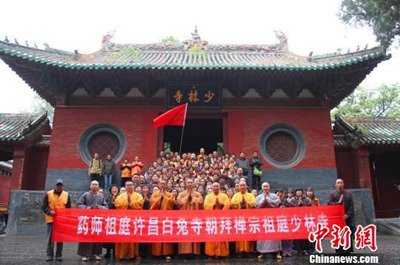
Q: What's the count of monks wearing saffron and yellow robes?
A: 5